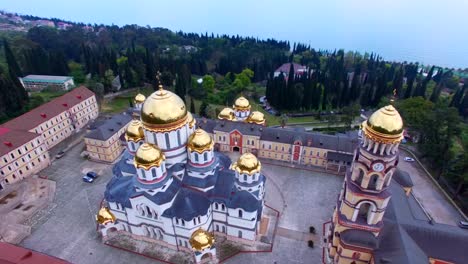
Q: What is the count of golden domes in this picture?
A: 13